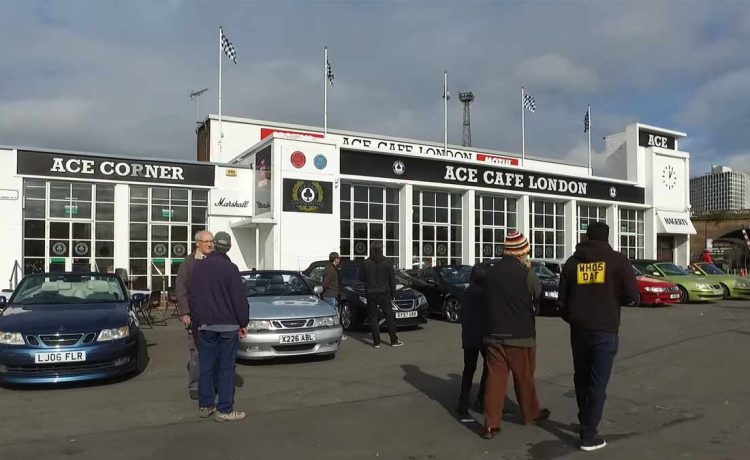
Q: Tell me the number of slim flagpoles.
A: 5